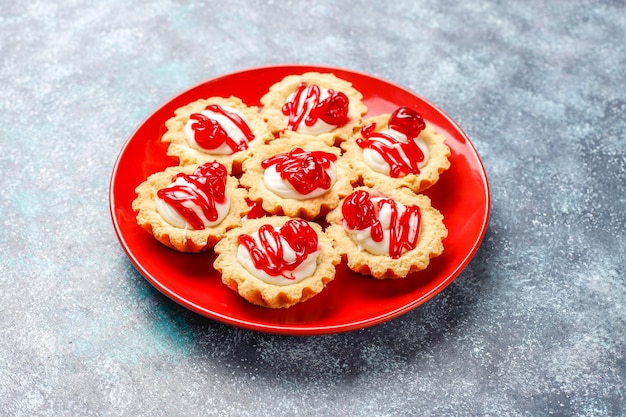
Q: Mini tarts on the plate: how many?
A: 7